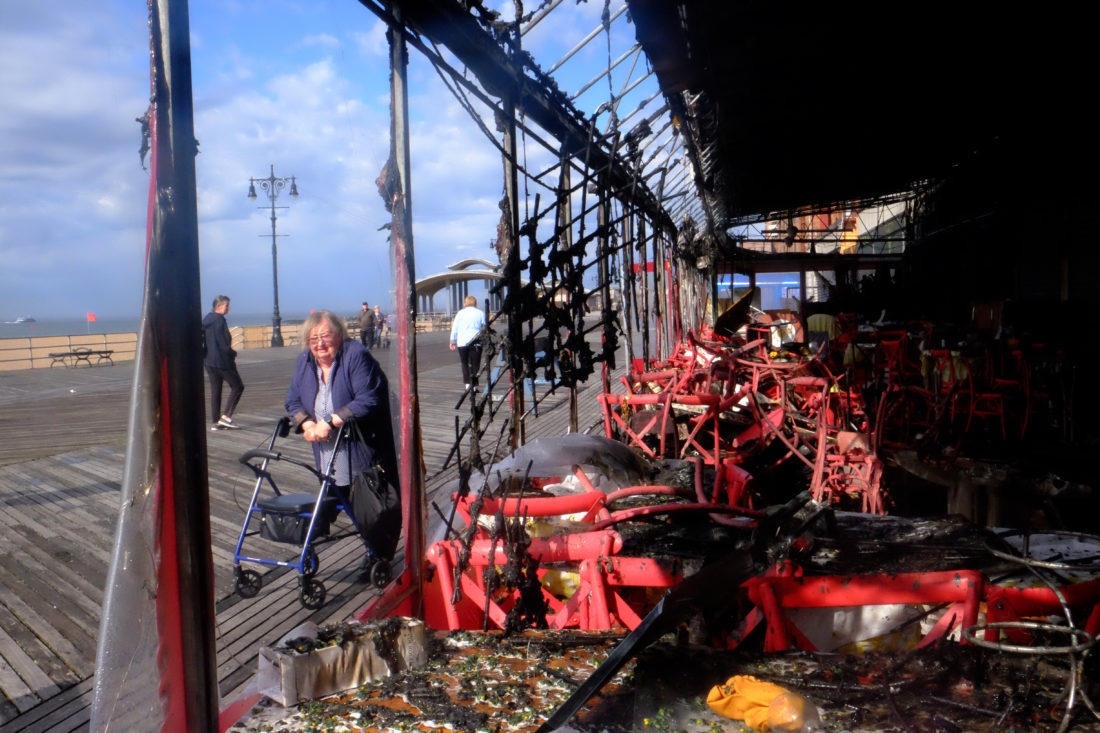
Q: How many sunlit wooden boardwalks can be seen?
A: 1